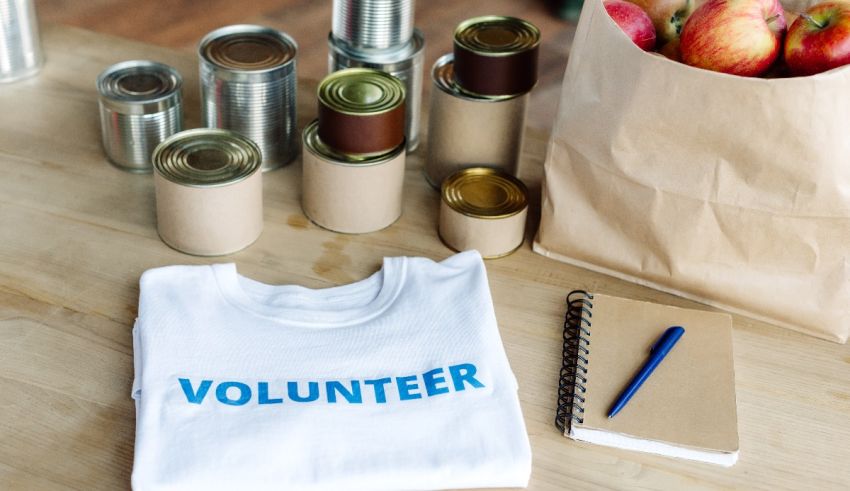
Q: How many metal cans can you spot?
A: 11